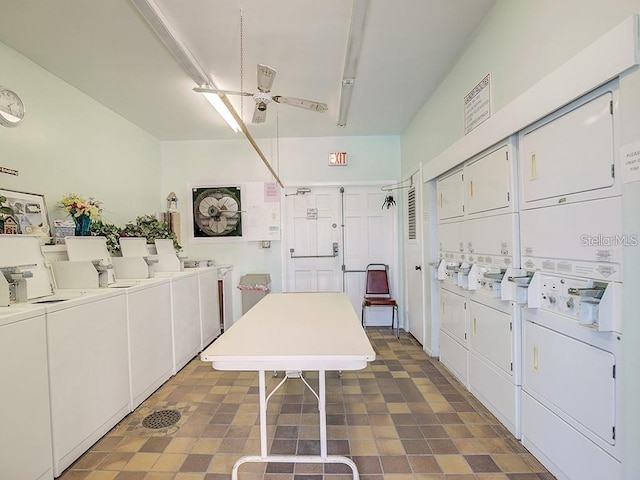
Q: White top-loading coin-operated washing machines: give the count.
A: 5